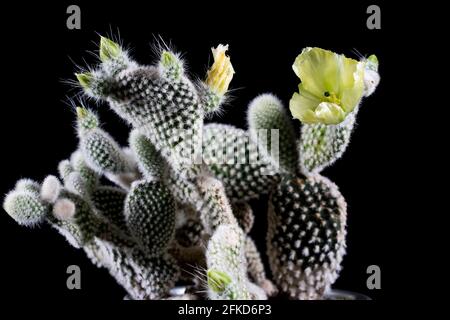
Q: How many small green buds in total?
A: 6